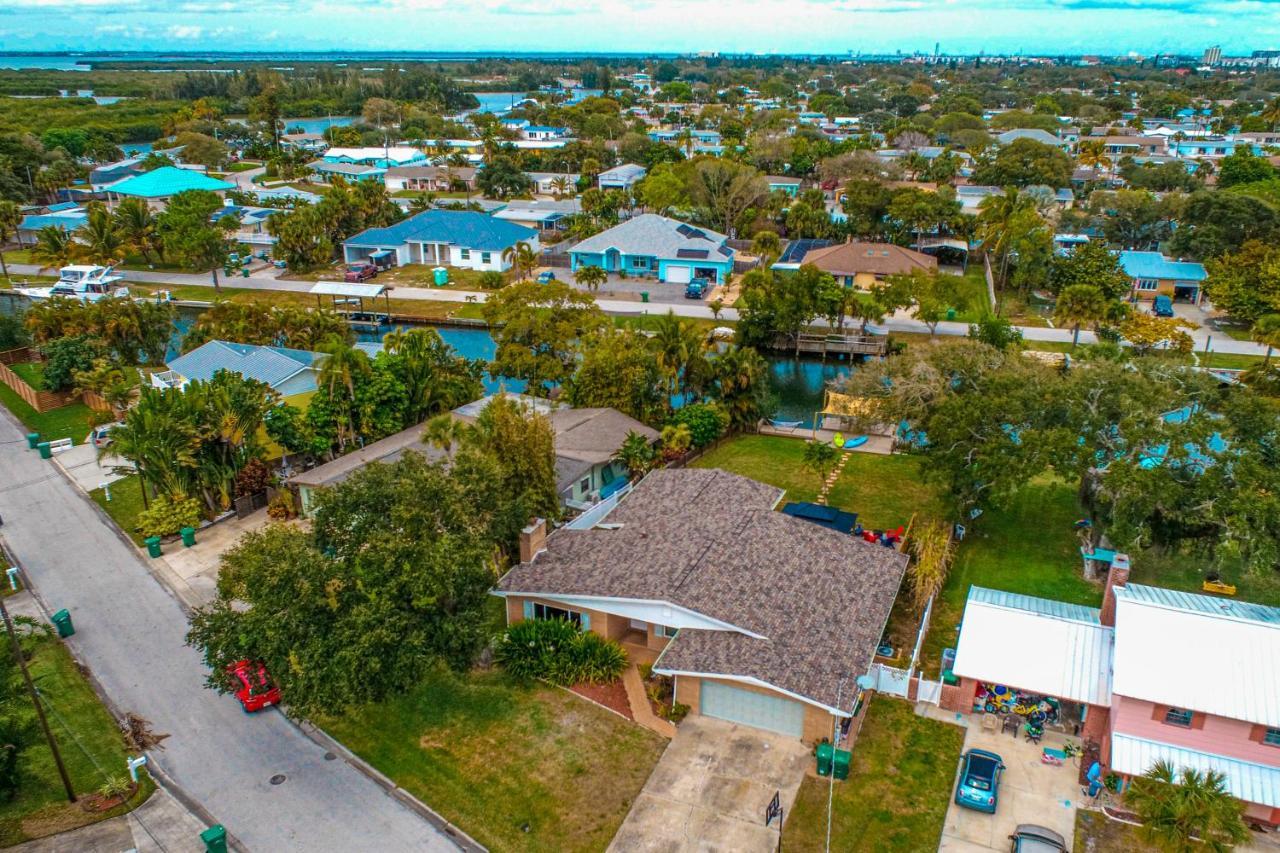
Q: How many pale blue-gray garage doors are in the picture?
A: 1